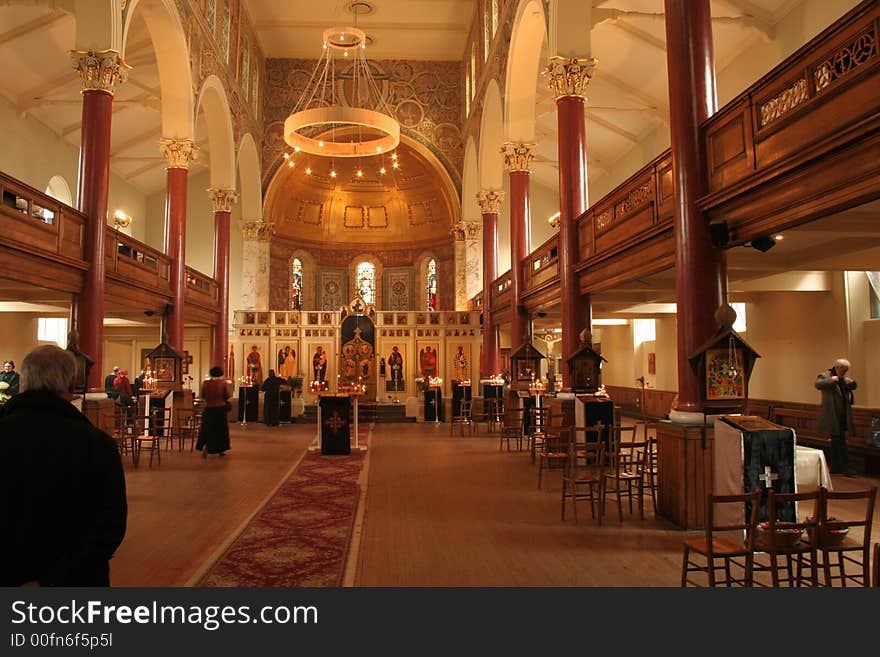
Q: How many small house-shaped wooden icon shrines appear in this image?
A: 5